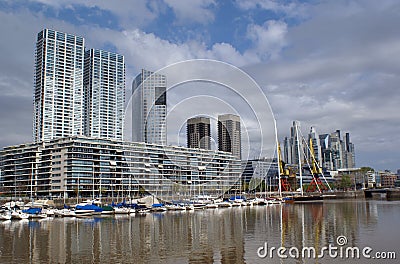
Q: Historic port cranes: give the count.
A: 2